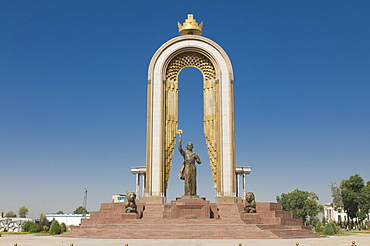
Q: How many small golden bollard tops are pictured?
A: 6